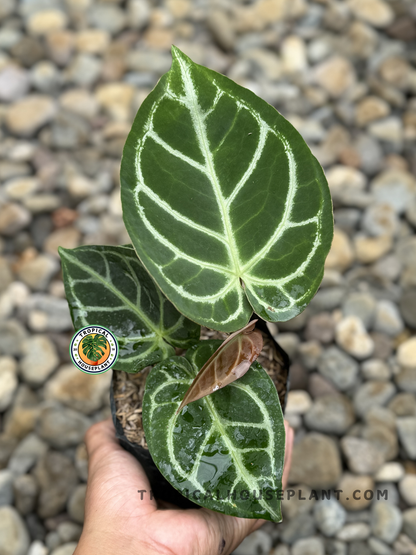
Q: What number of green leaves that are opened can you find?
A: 3